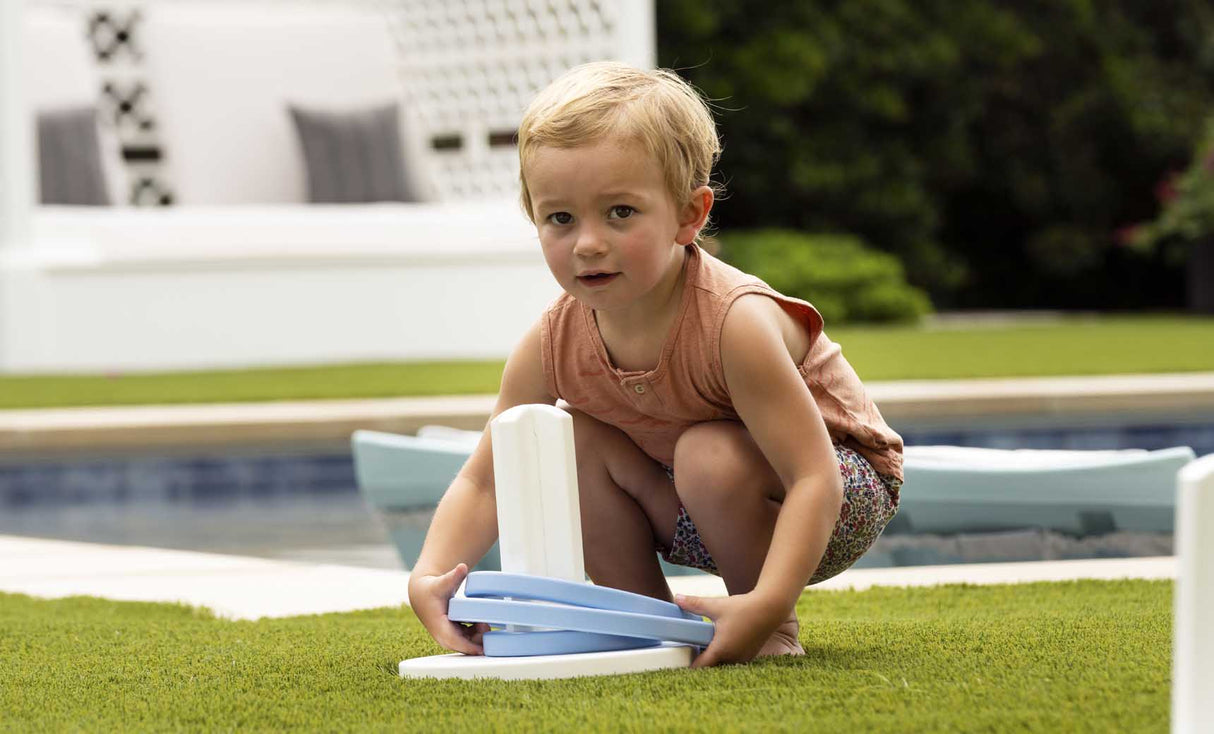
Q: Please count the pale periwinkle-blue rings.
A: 3